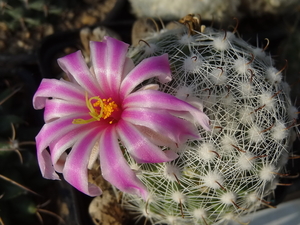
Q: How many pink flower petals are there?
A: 13